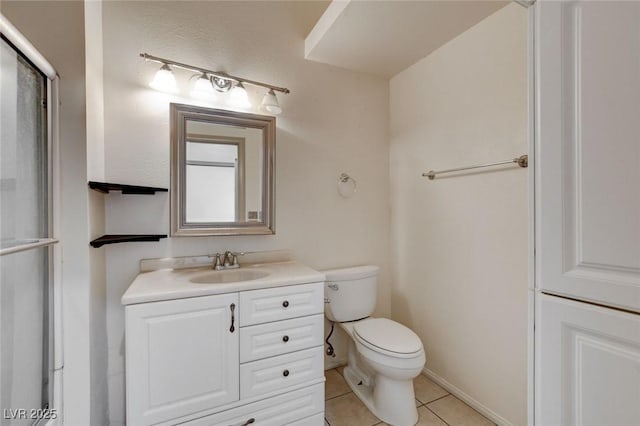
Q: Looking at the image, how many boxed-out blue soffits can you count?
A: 0